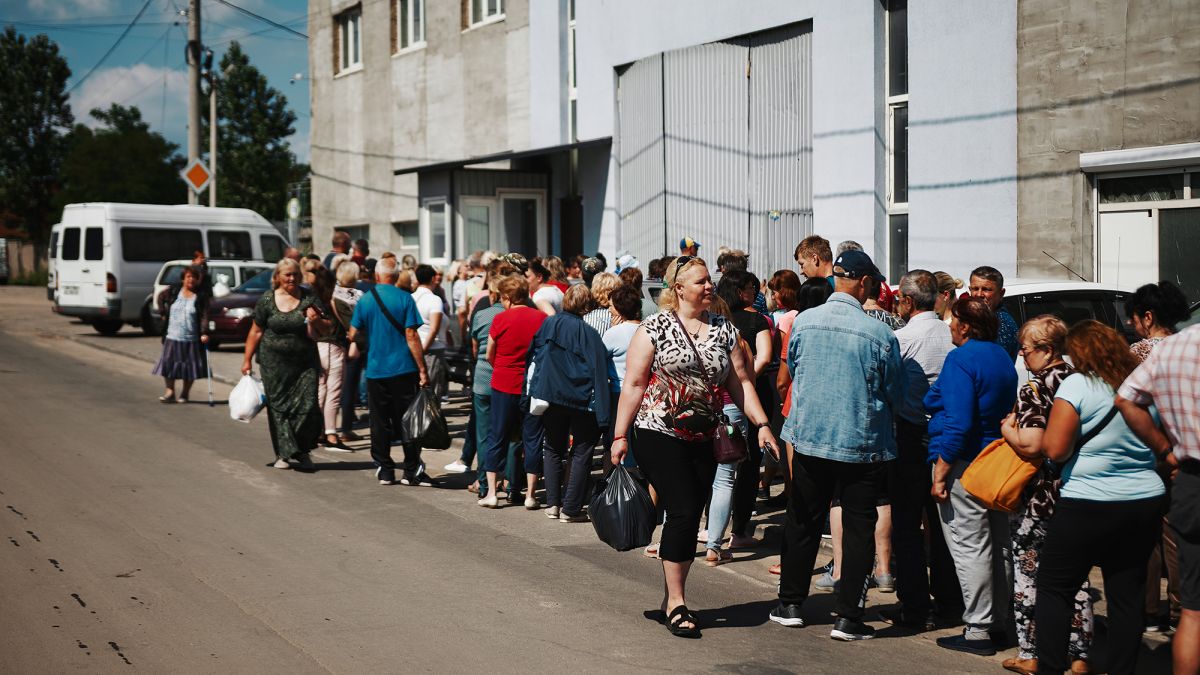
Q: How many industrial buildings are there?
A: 1